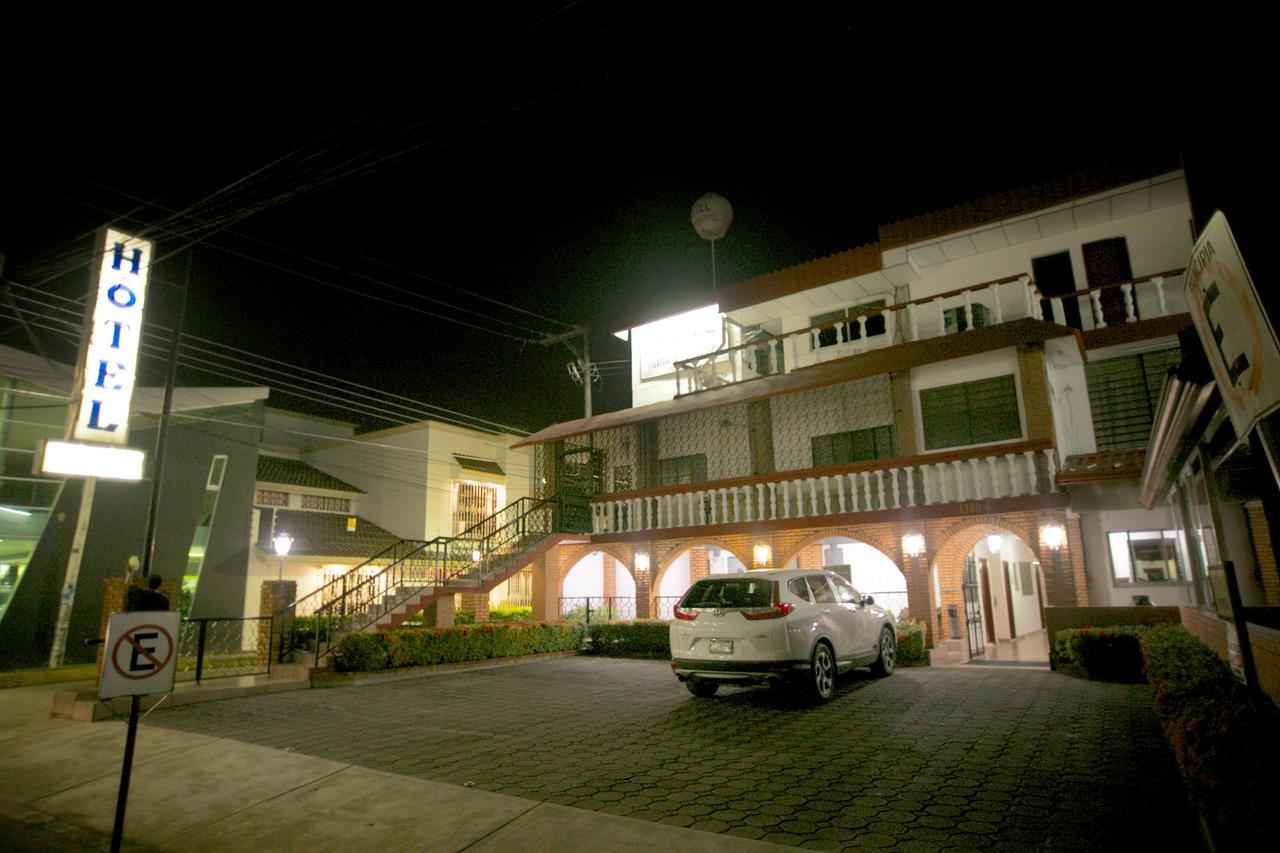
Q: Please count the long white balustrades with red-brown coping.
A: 2